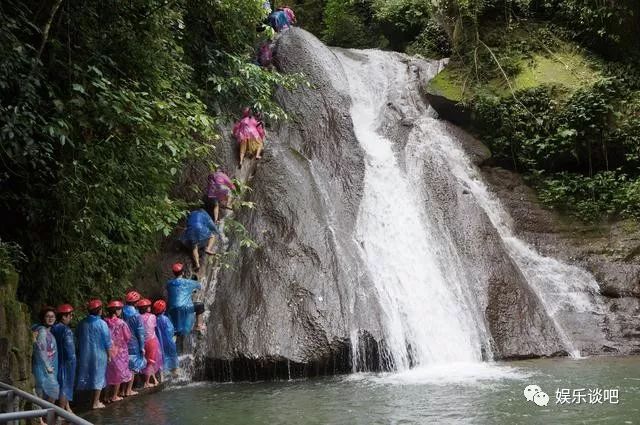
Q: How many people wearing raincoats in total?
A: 14